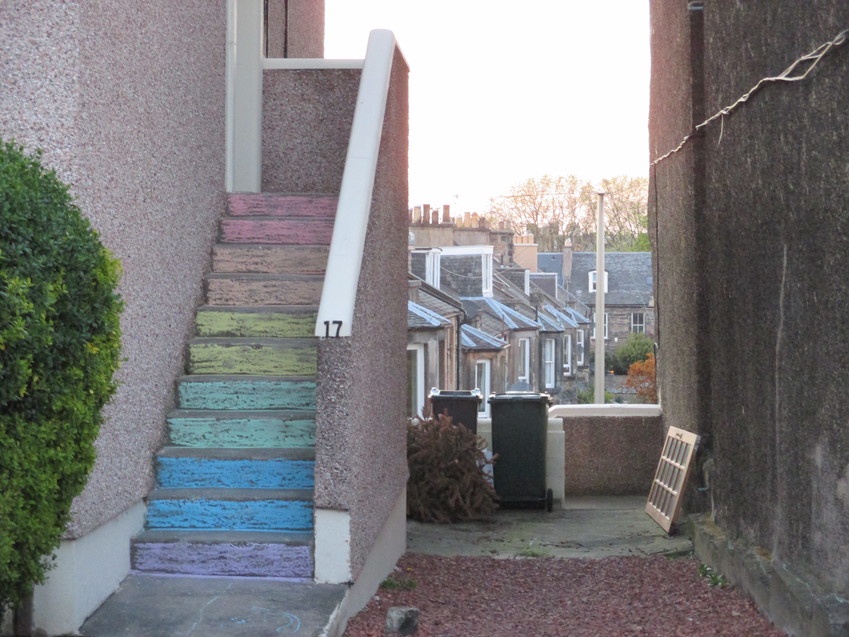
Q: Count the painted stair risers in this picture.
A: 11